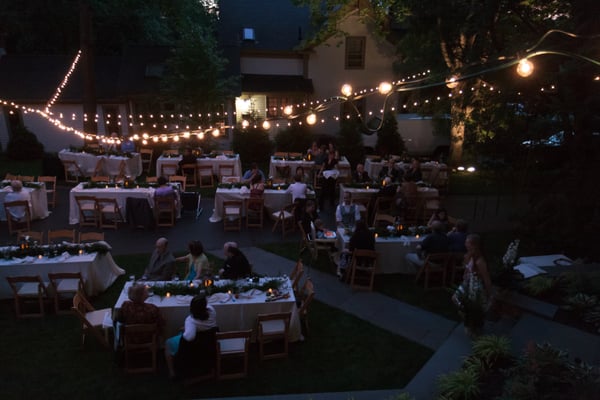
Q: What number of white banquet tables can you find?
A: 11